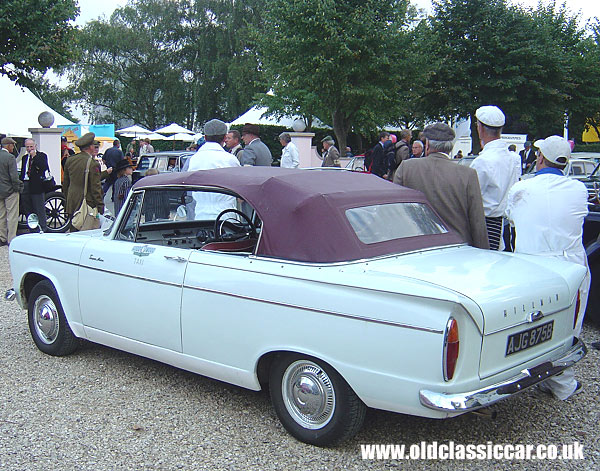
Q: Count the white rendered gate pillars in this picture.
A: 2